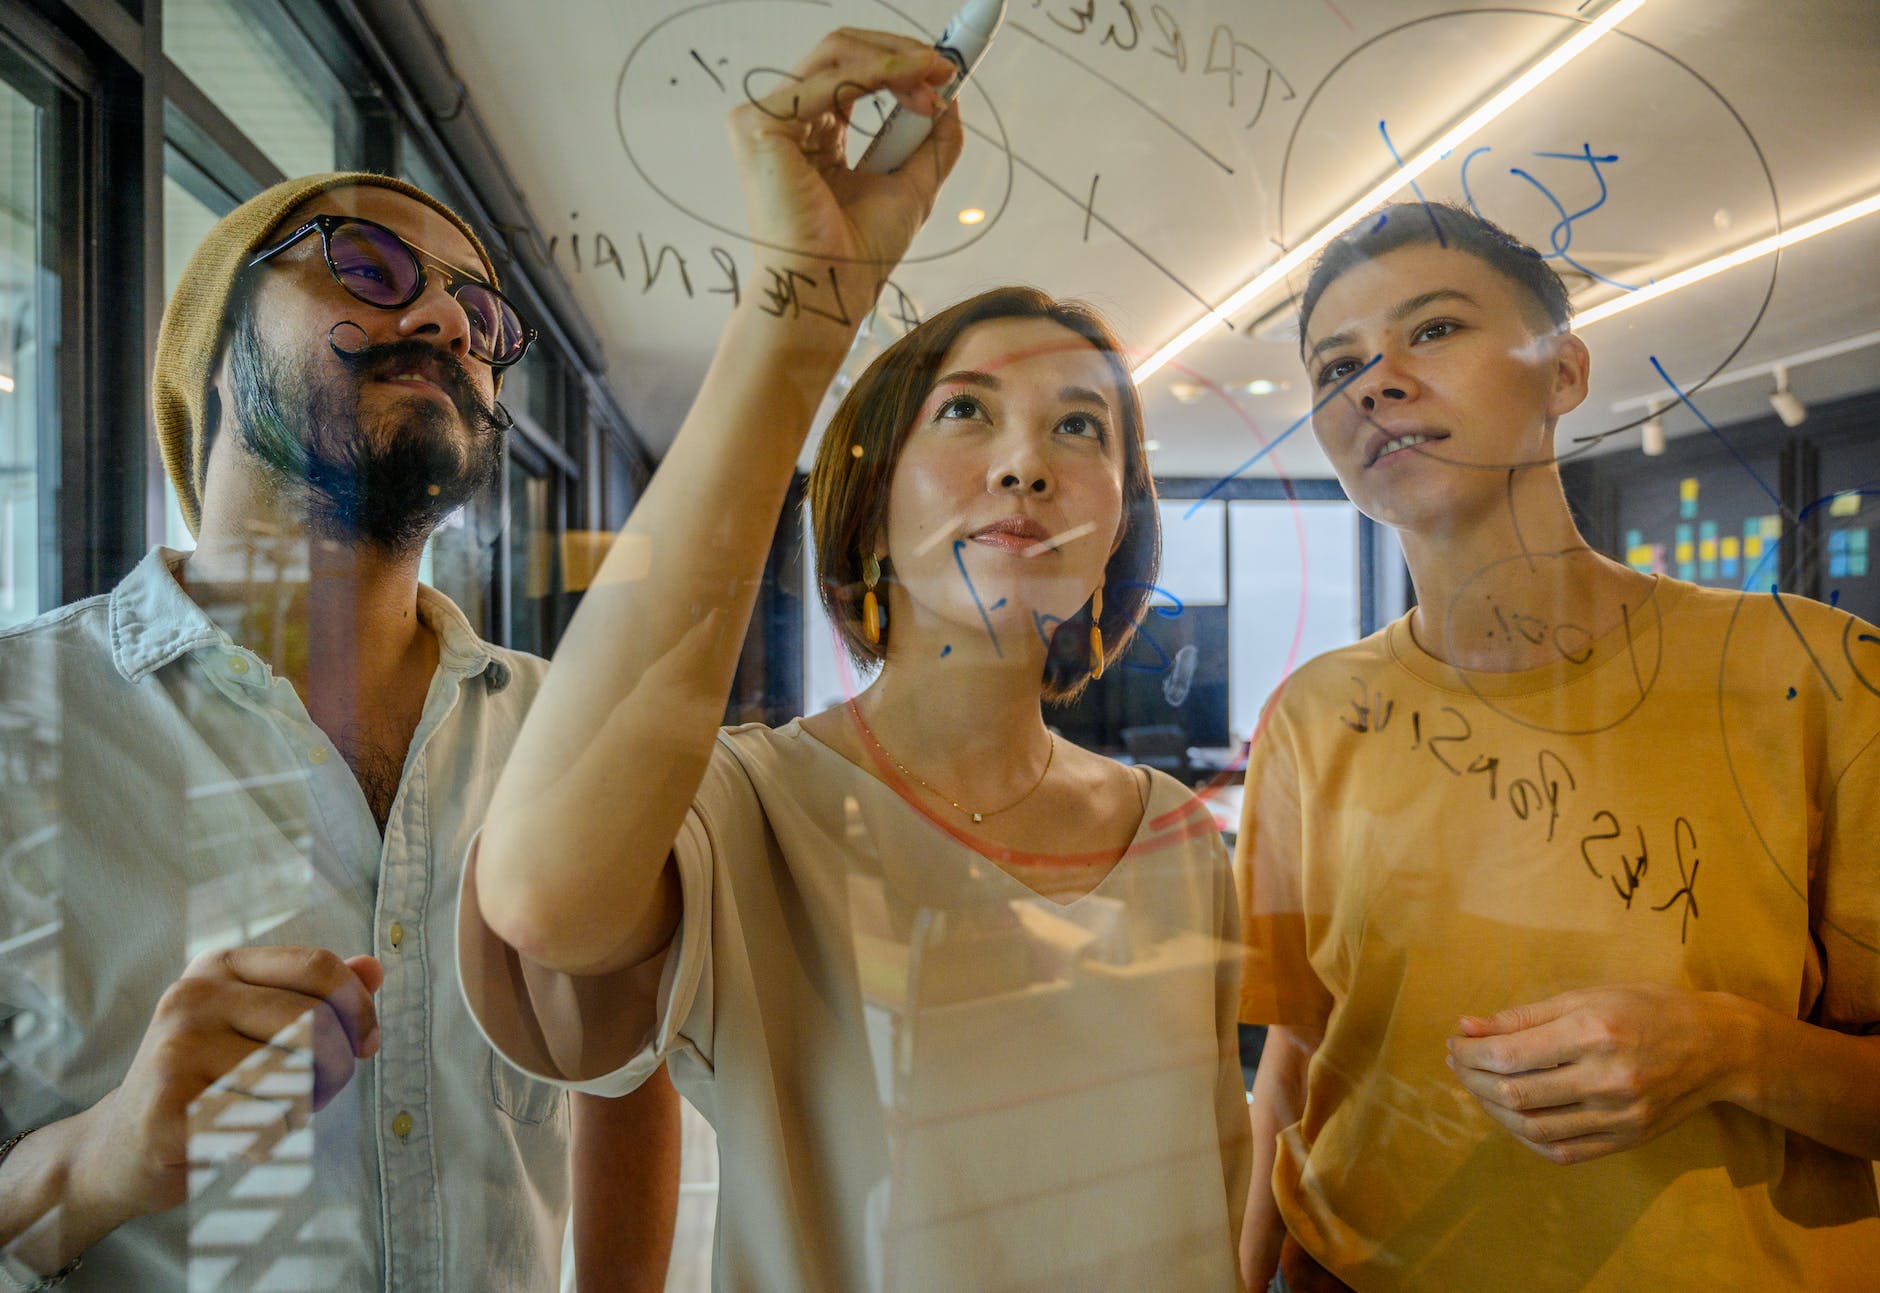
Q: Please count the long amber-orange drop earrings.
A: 2